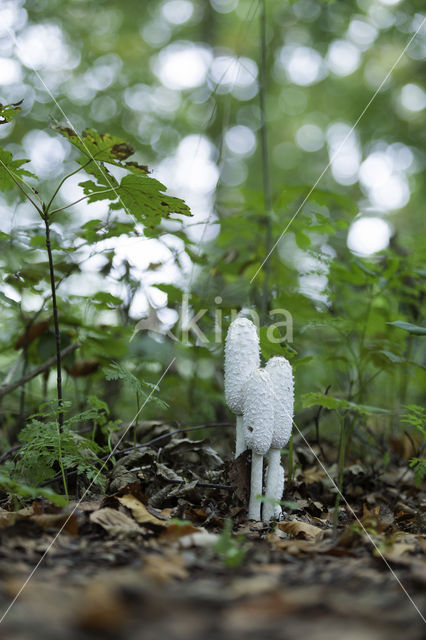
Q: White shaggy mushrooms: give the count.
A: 3